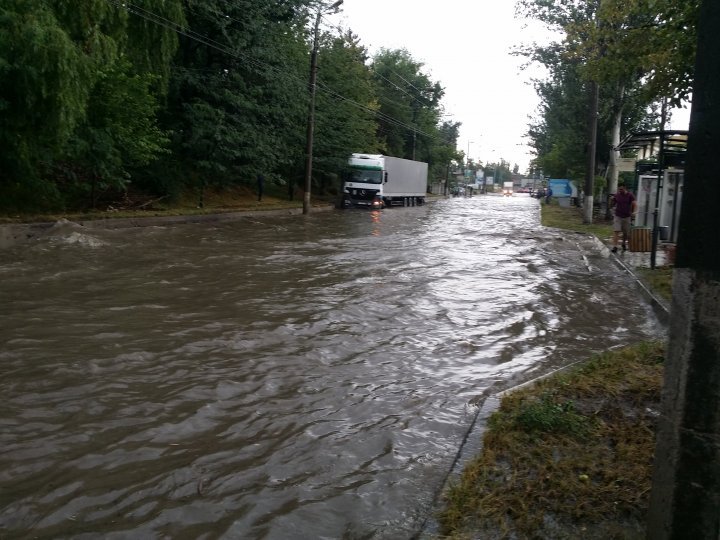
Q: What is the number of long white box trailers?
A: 1